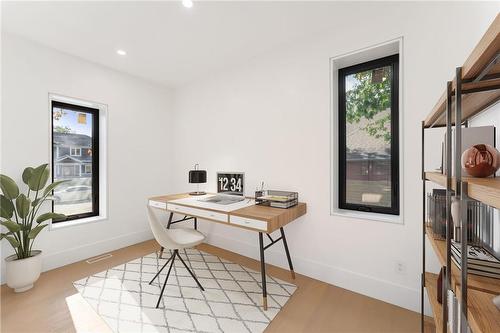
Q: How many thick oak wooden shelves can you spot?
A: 4